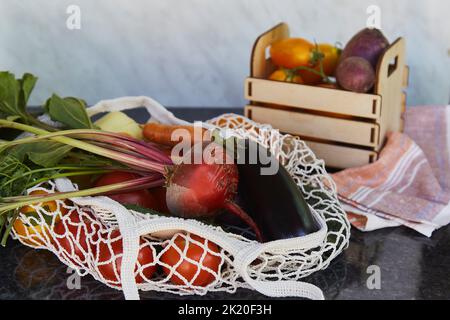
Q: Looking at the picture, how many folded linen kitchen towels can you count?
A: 1